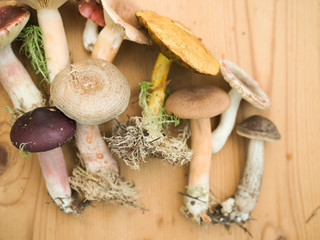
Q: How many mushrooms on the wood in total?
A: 10